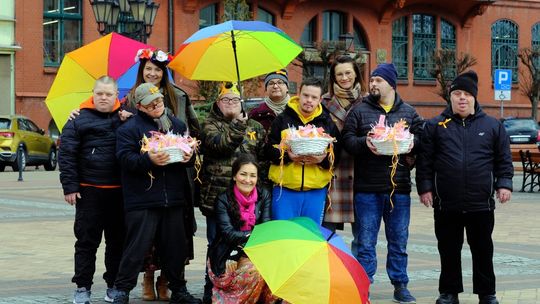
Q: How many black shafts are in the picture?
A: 1